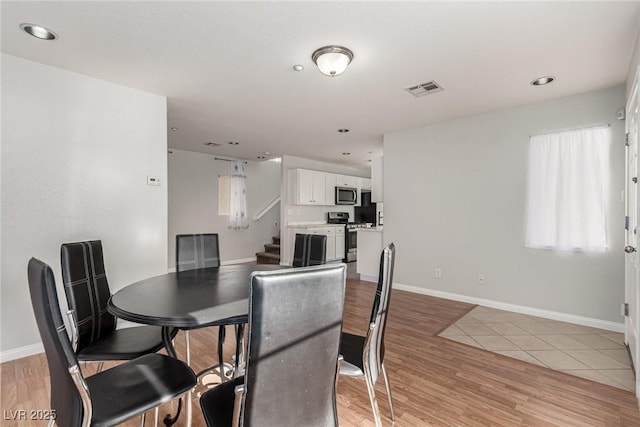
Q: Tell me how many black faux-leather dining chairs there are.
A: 6